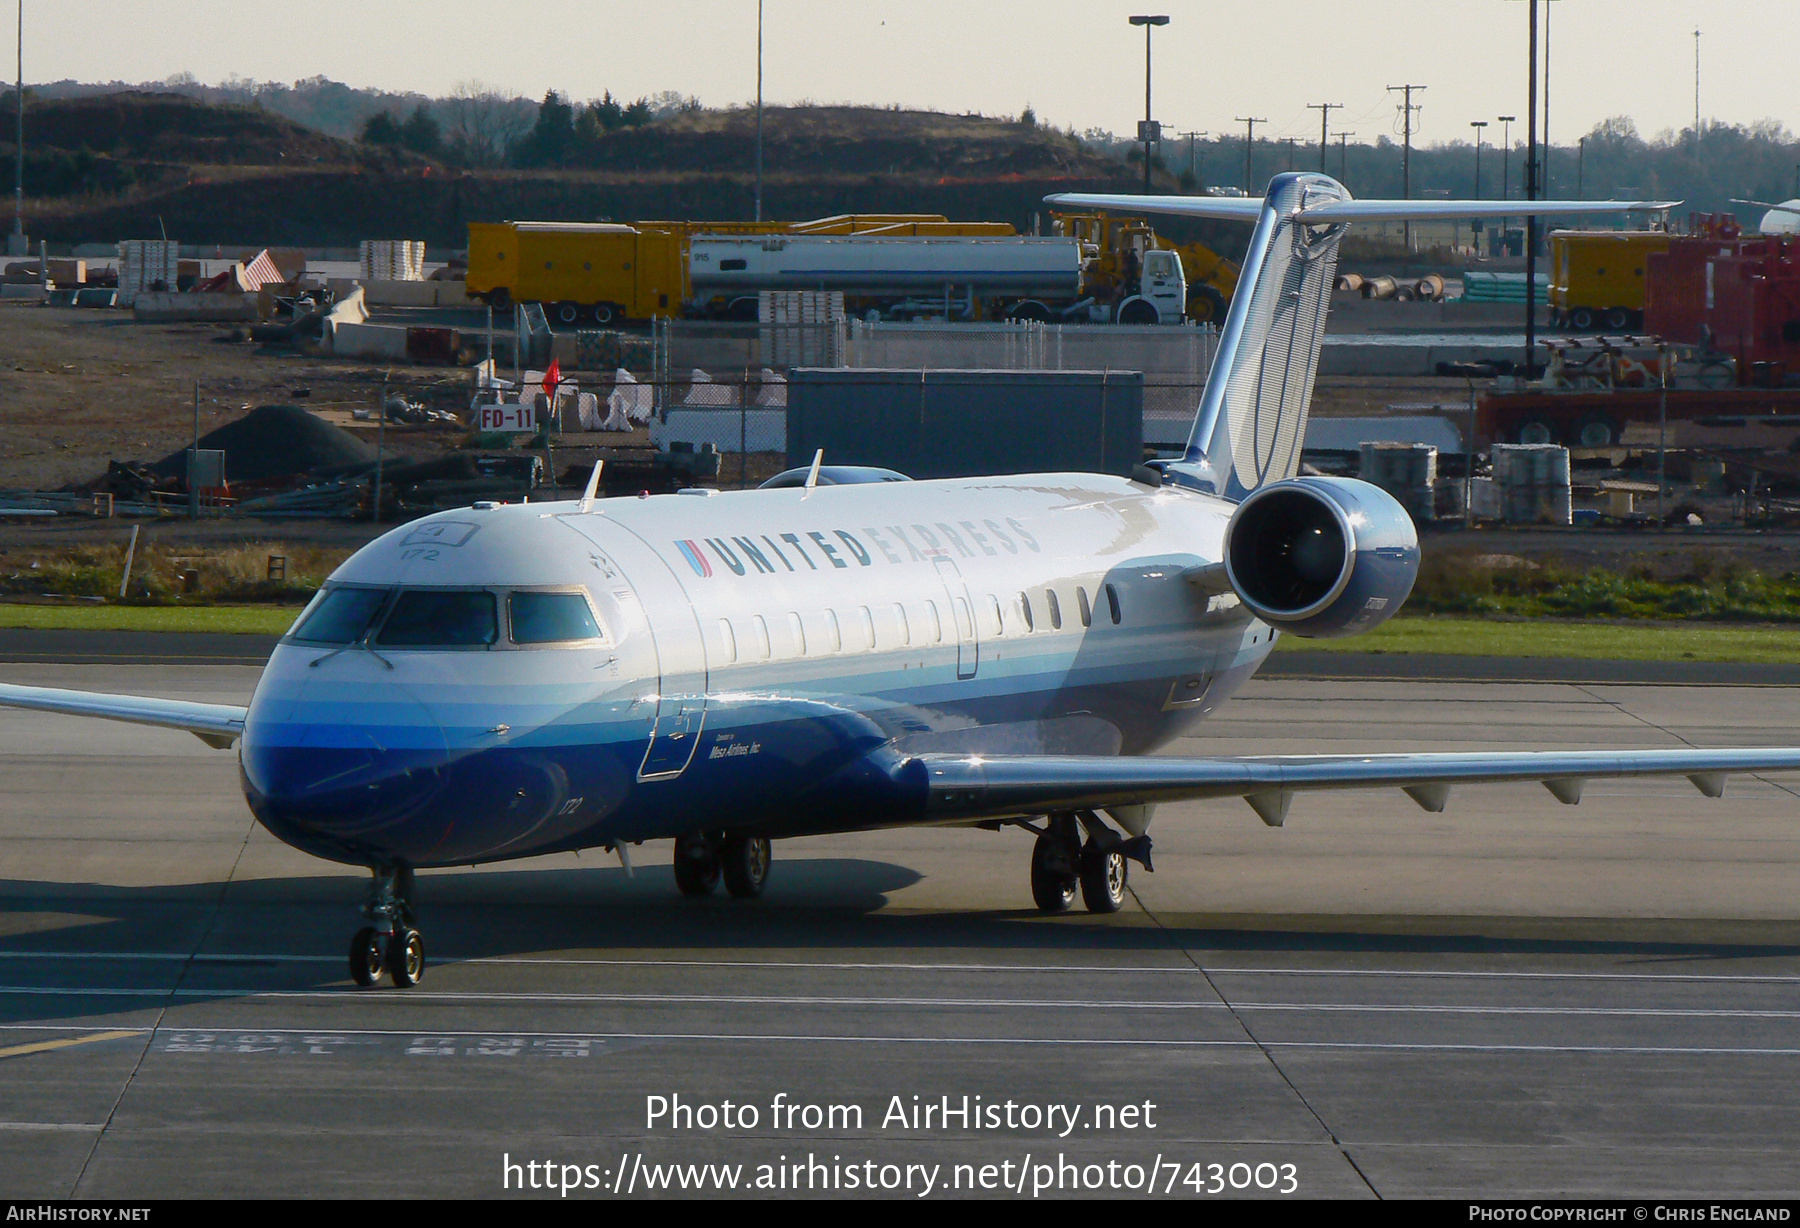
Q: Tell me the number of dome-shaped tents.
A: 0